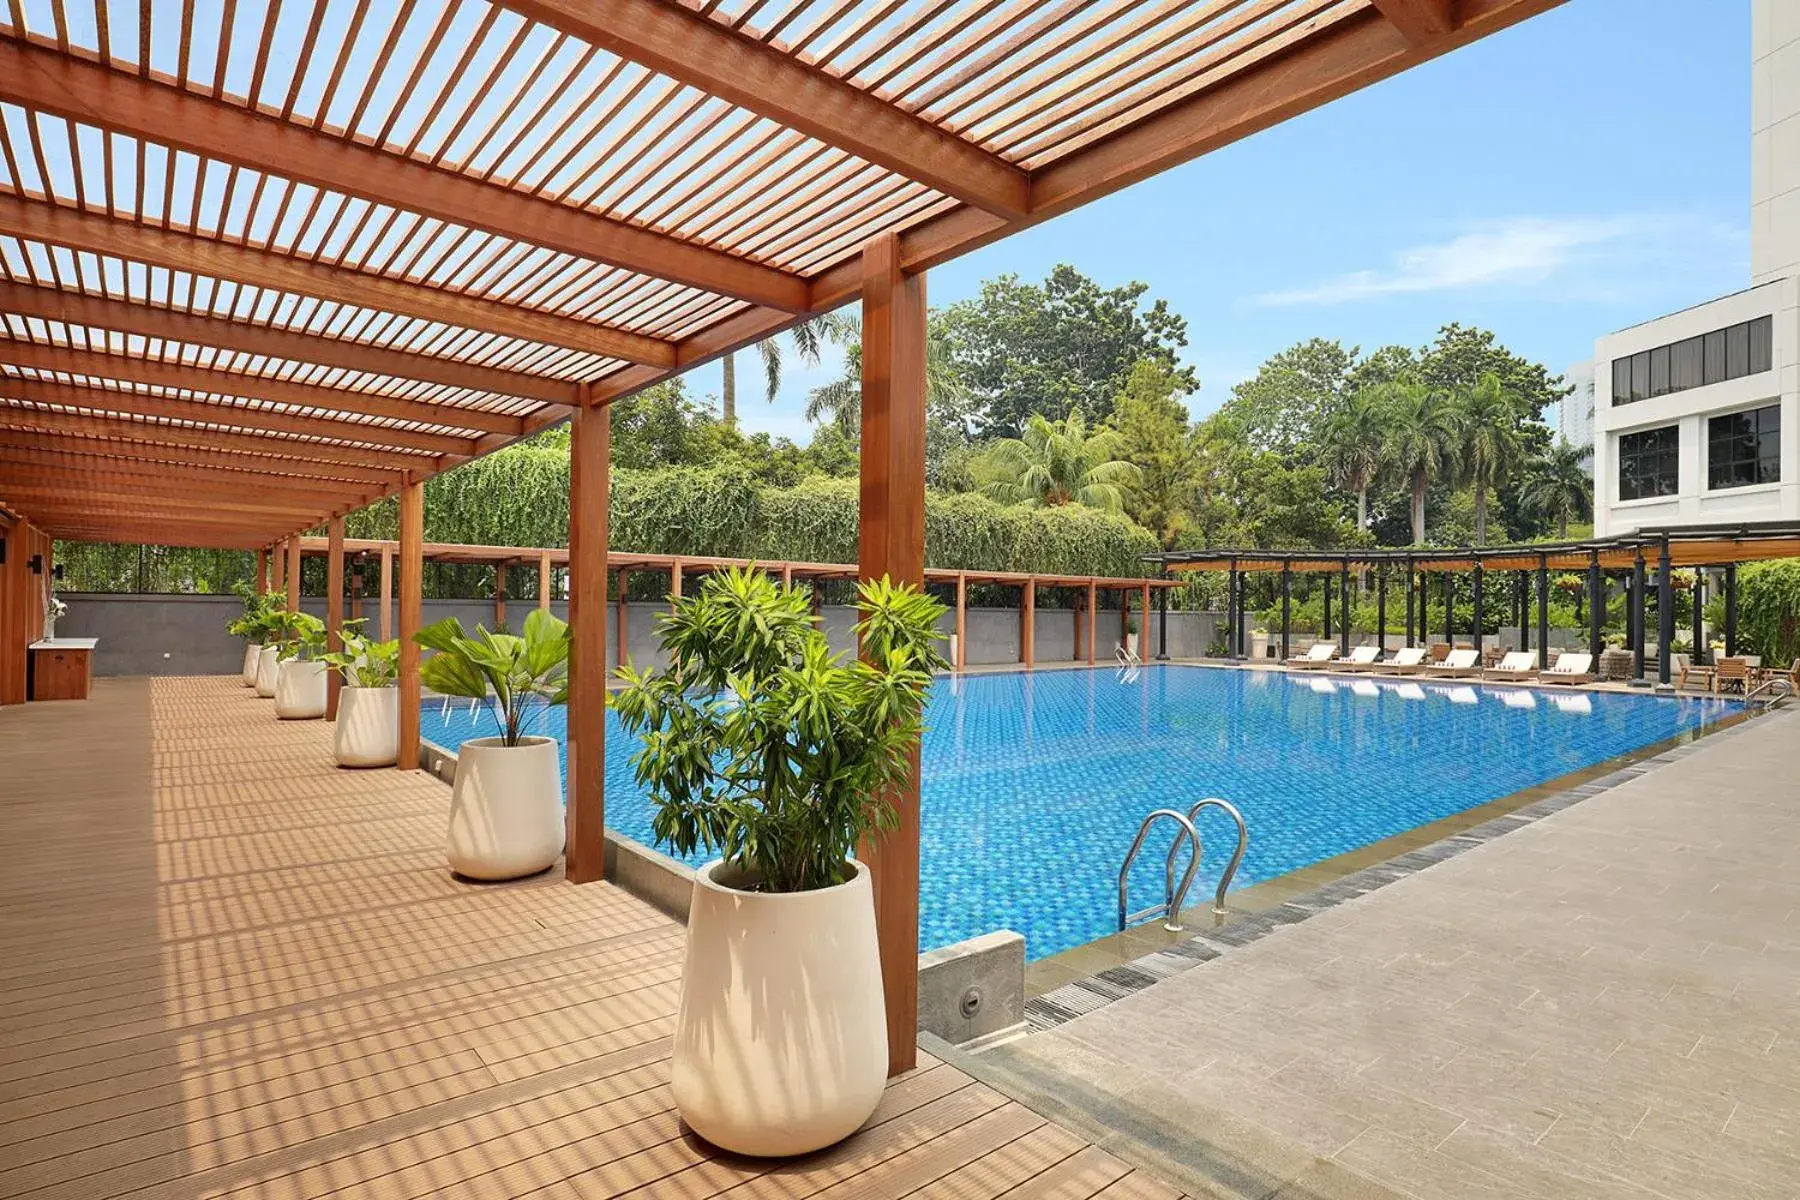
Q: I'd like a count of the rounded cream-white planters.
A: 6